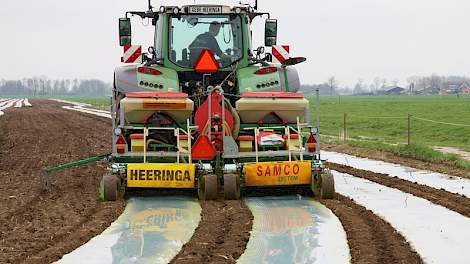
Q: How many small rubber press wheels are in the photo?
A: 4